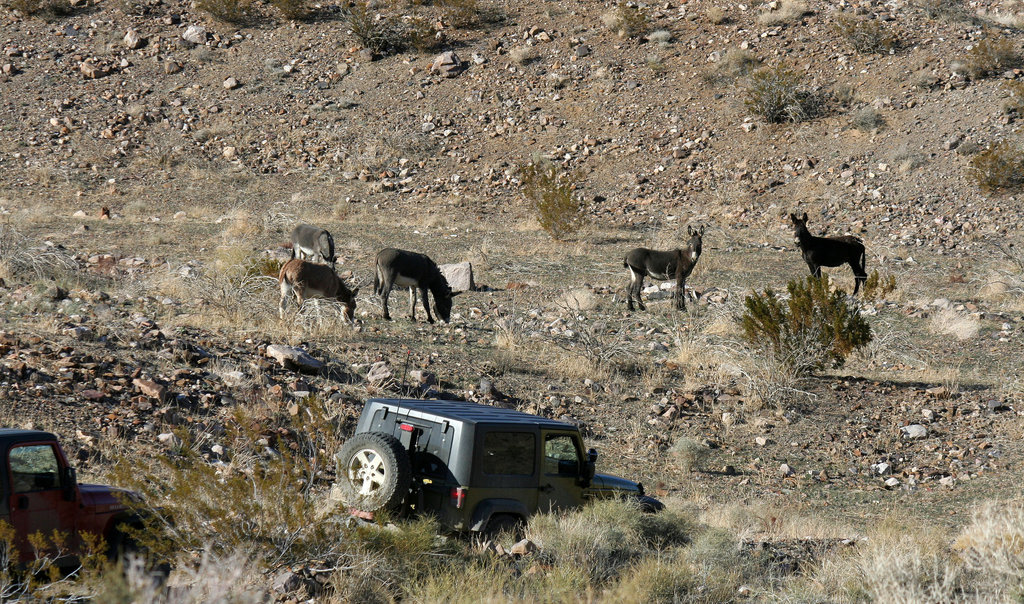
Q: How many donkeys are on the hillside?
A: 5